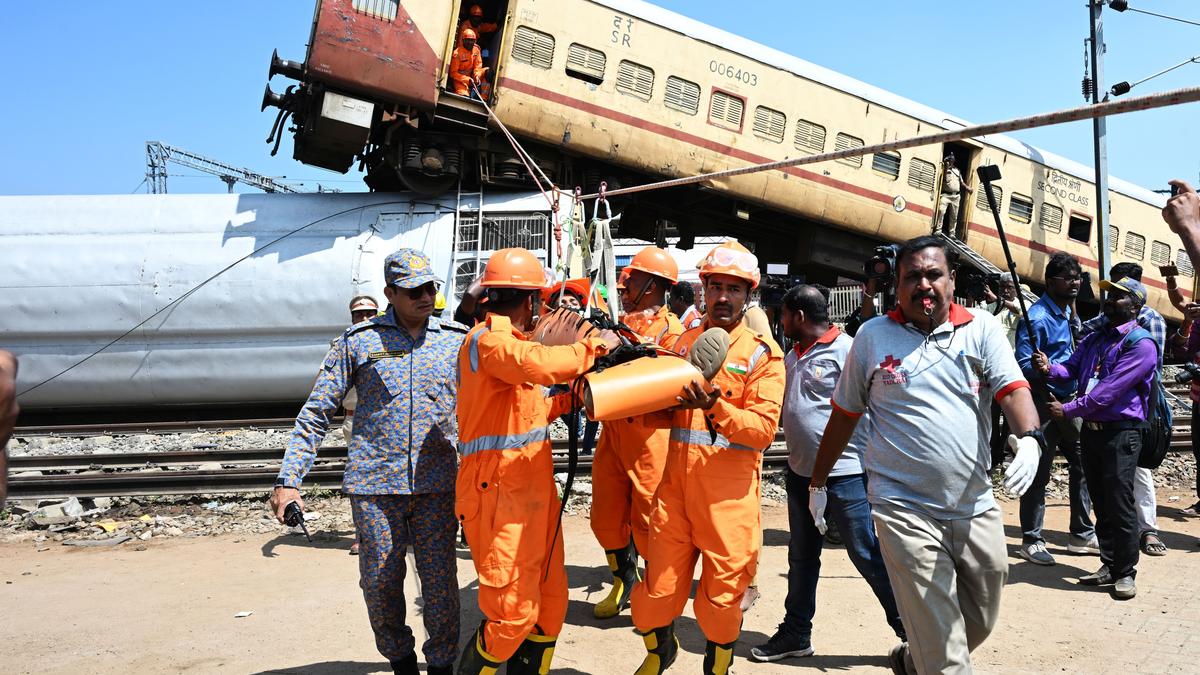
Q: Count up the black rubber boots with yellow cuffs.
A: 5